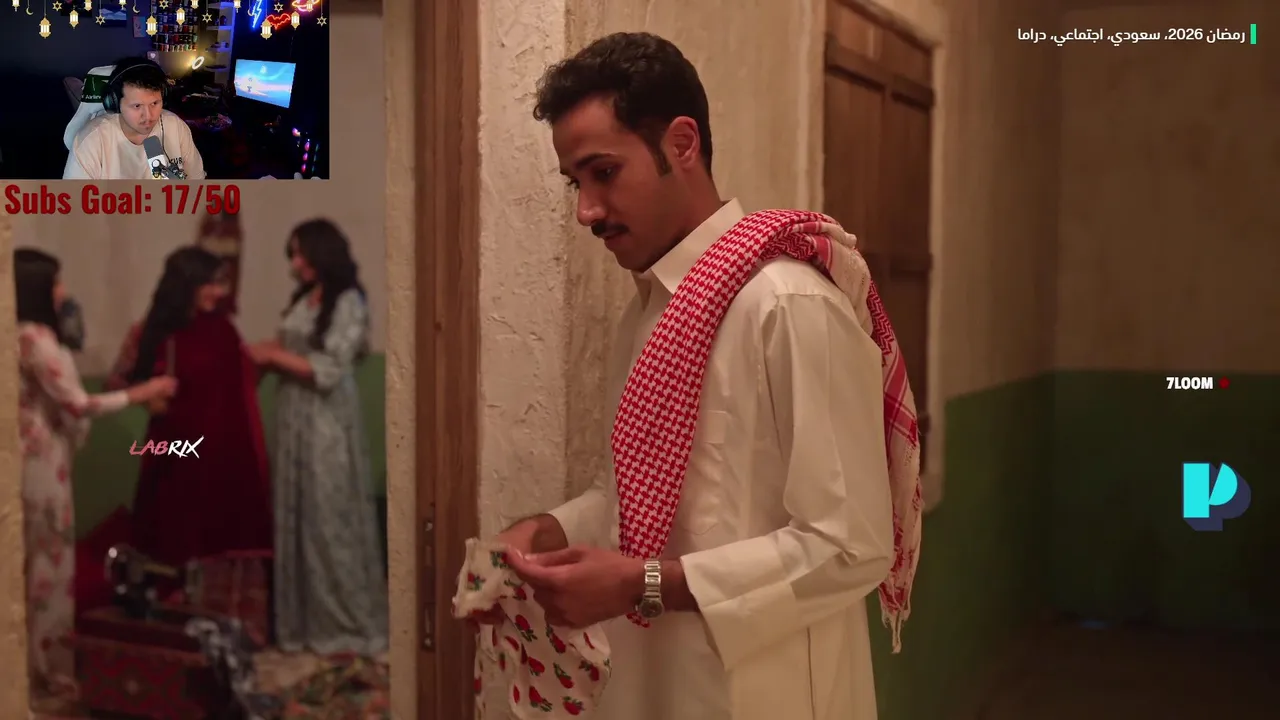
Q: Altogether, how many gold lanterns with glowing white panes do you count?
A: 12